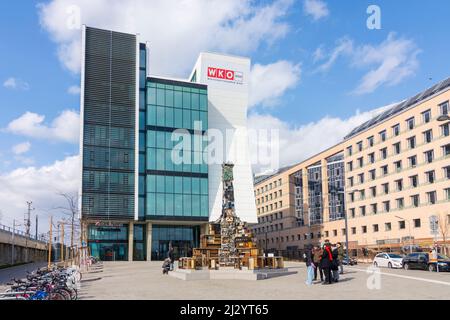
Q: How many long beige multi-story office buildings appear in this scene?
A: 1